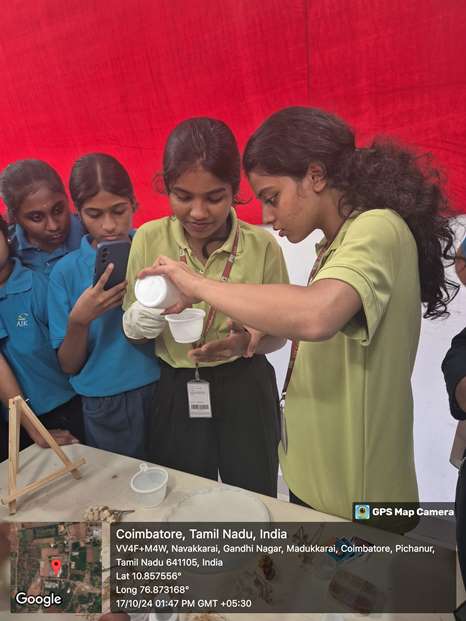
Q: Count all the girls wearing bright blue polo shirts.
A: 3